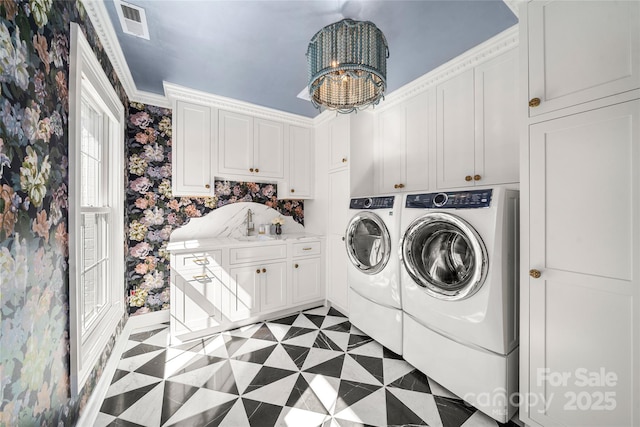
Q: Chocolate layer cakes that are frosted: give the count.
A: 0